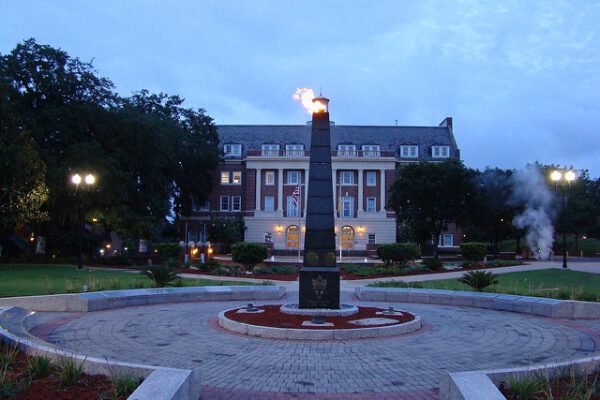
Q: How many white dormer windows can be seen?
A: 7